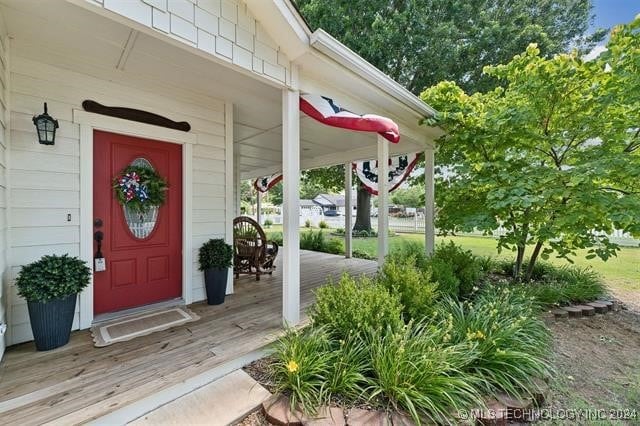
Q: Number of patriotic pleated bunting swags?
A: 3